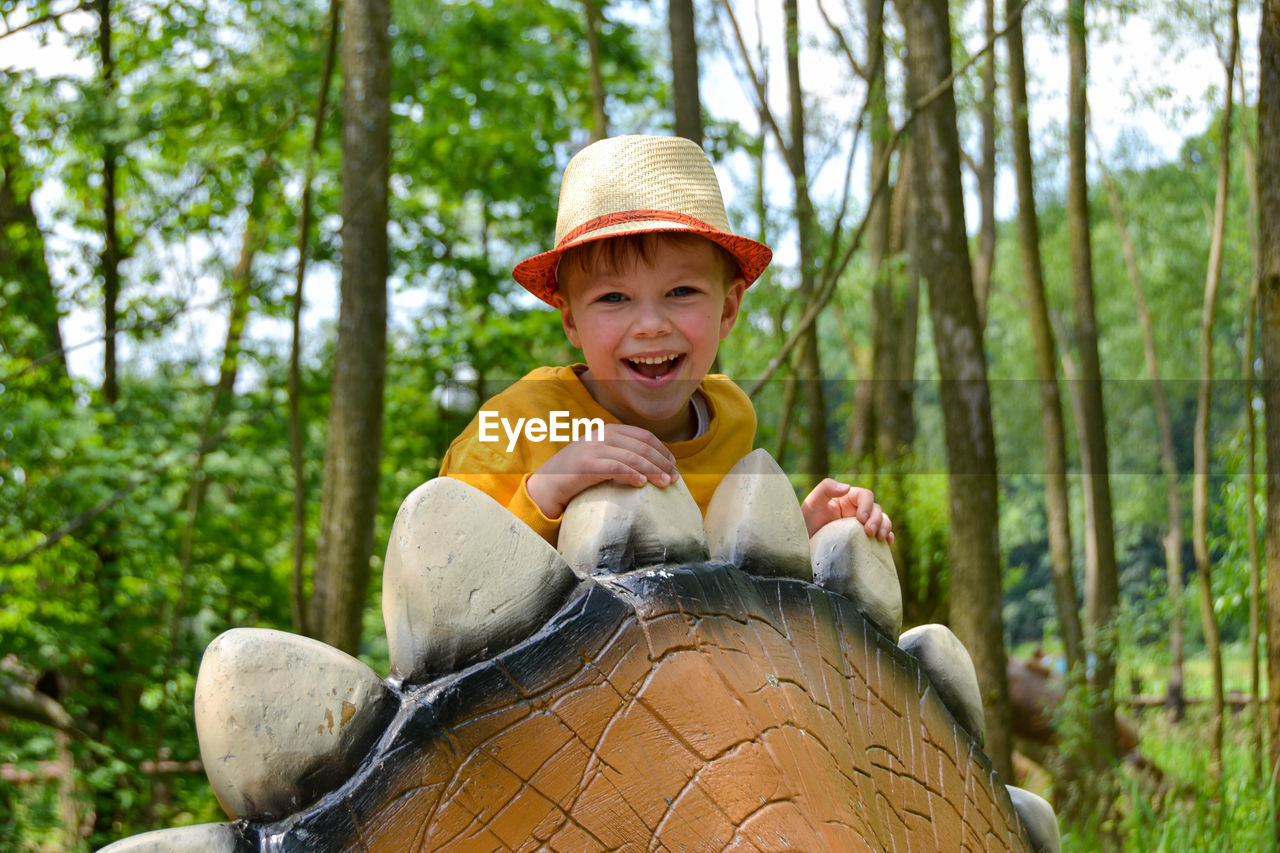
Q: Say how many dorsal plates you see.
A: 8